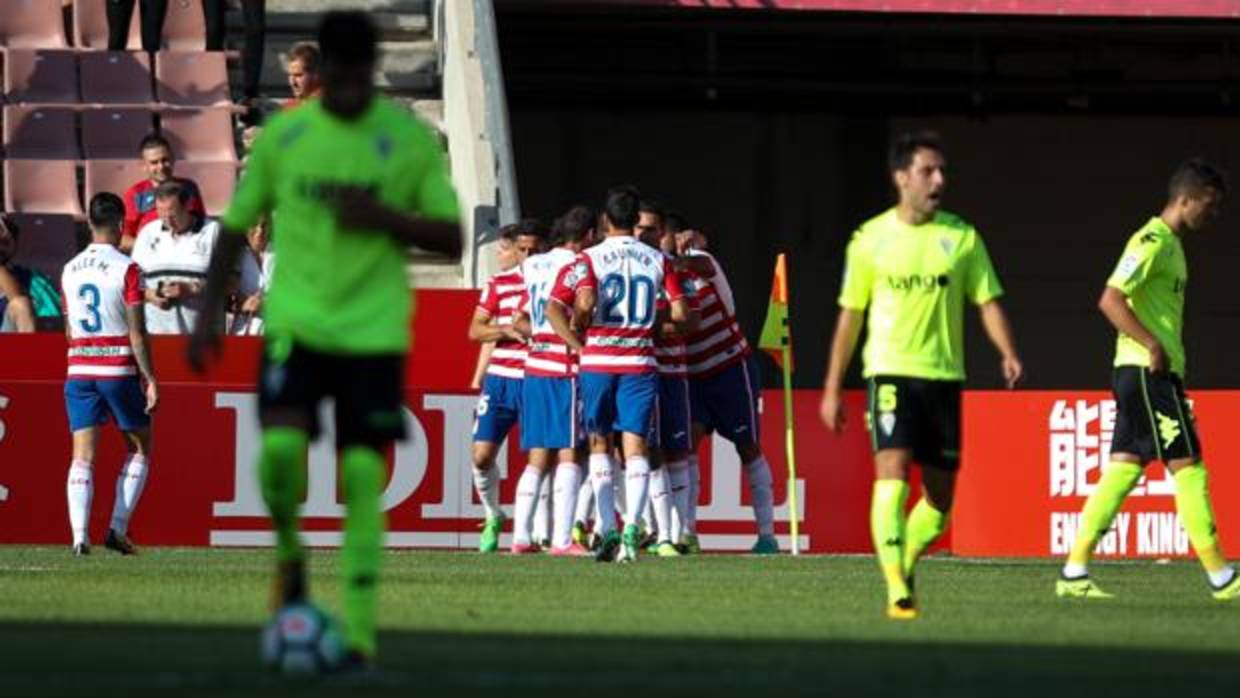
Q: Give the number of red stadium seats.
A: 13